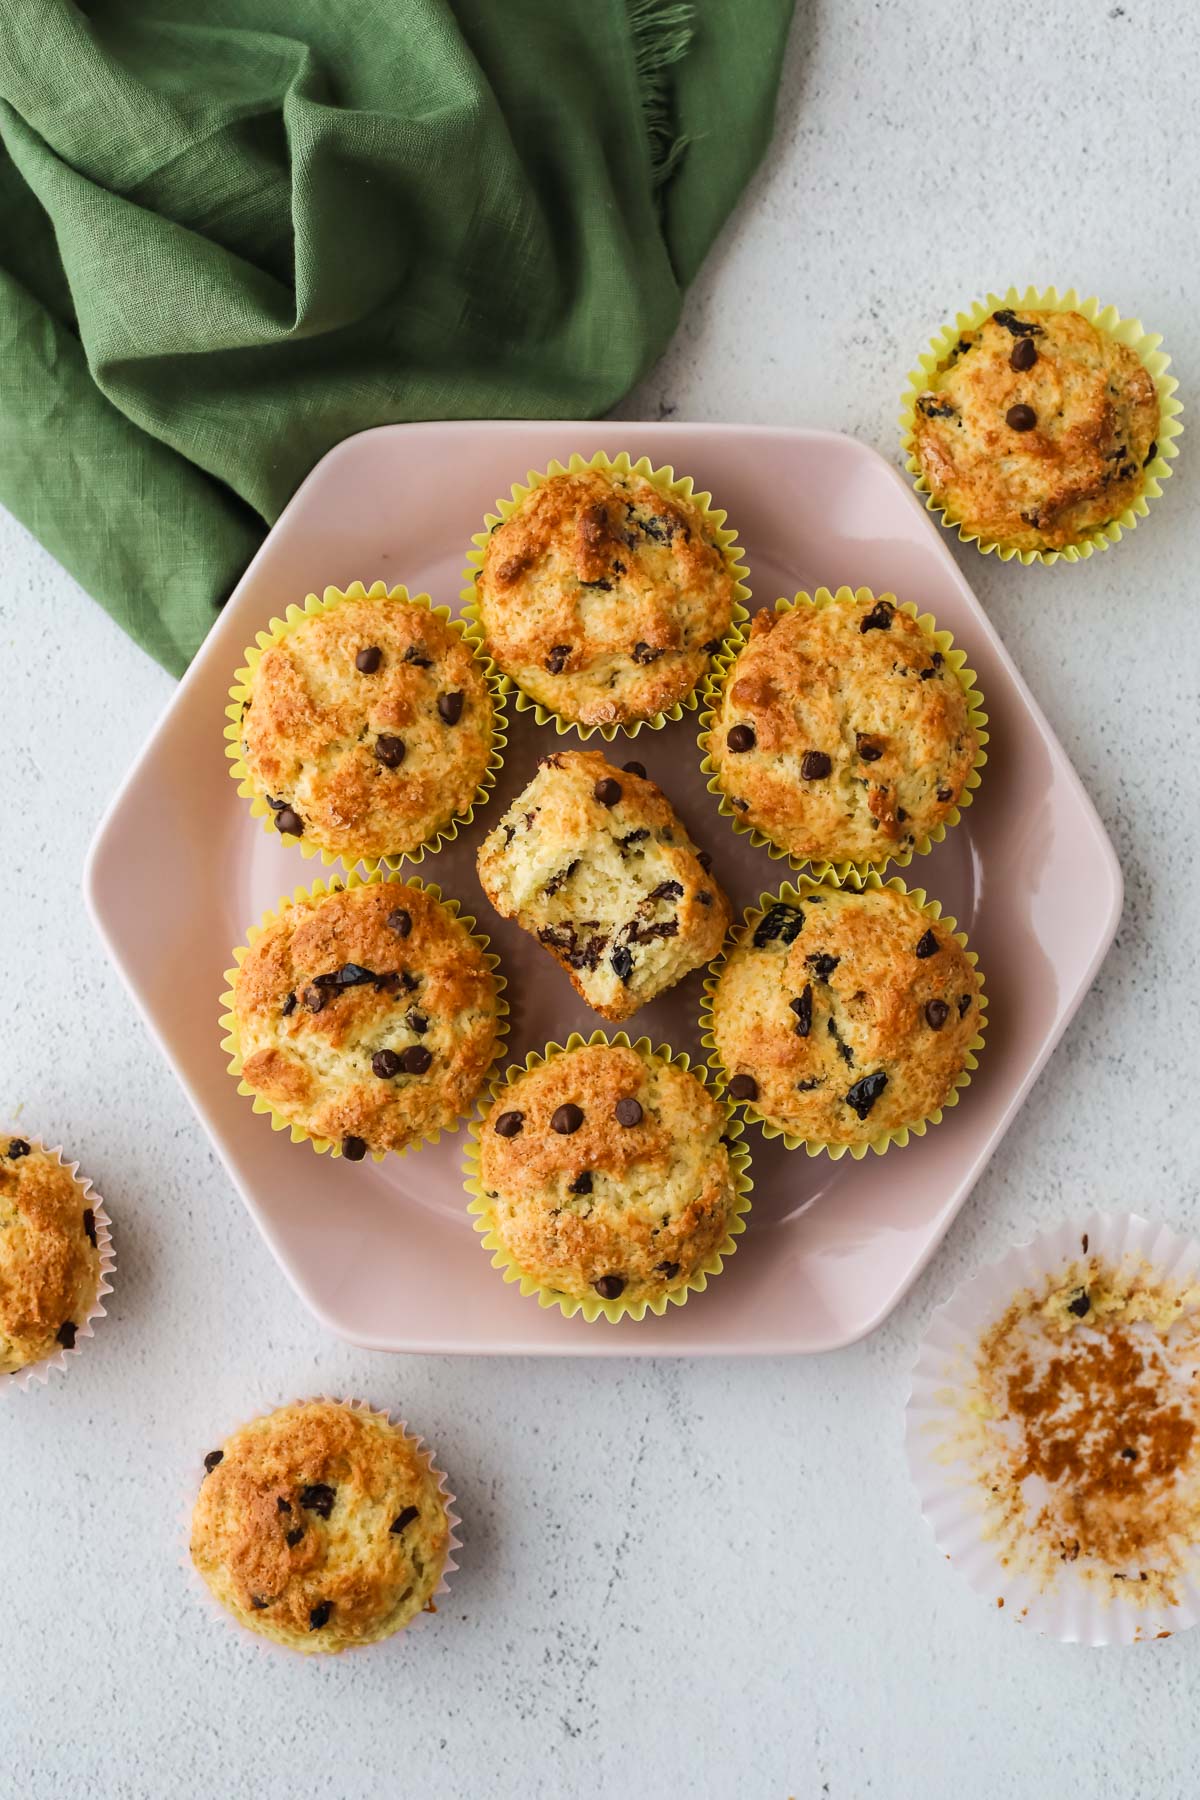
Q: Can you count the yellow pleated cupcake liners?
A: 7